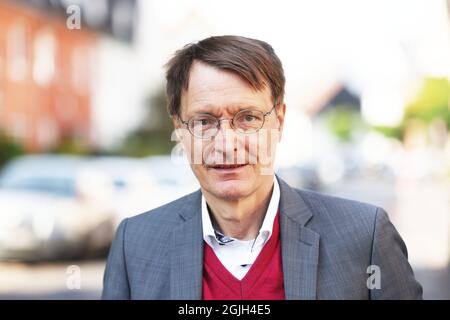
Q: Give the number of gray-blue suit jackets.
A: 1